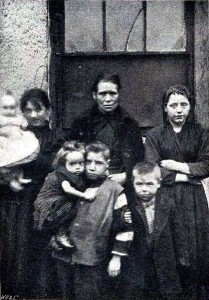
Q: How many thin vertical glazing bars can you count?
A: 2